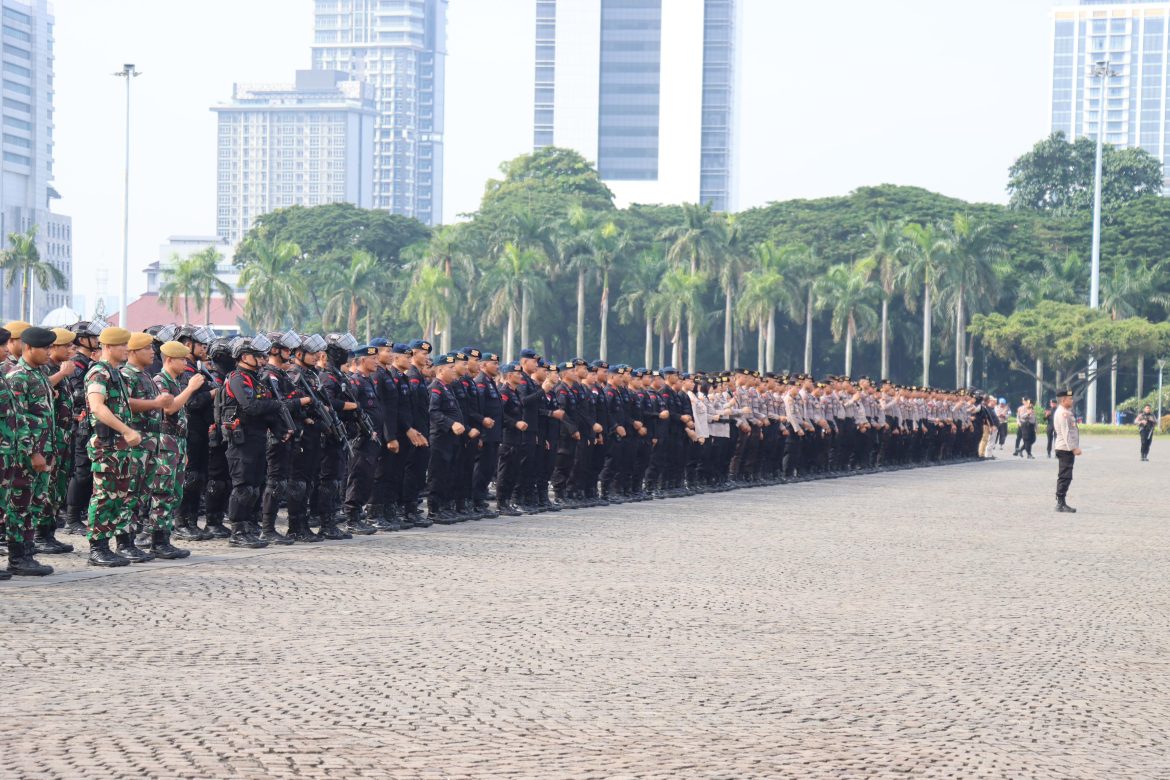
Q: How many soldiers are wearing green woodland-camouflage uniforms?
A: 7